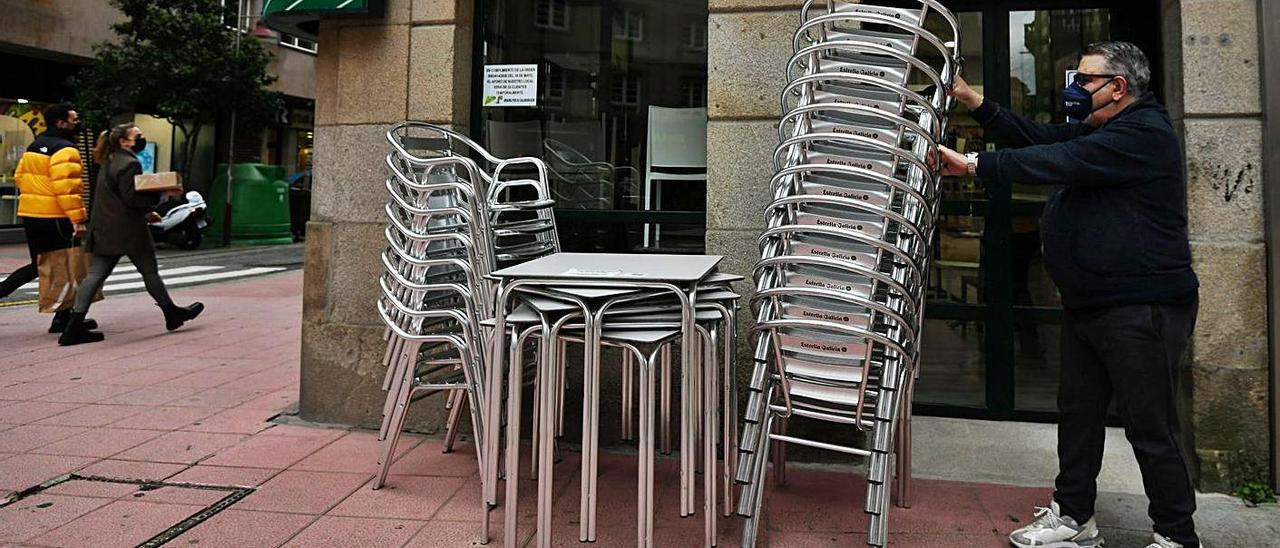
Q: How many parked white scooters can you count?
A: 1